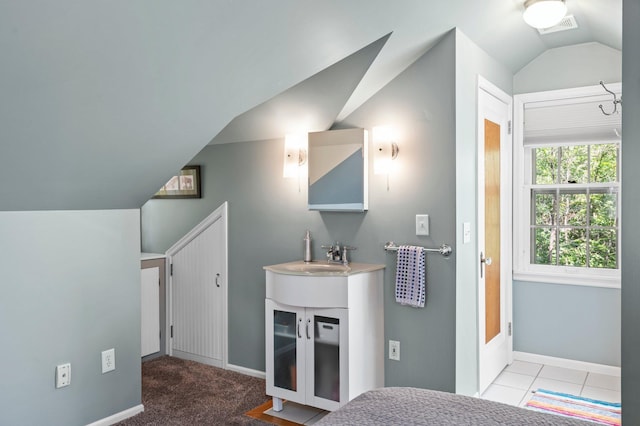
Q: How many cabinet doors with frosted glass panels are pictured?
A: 2